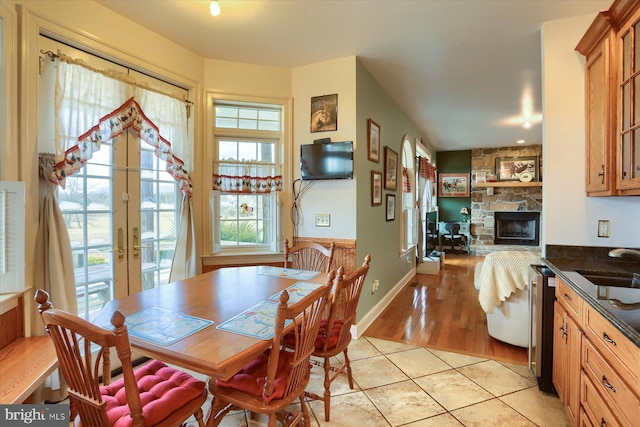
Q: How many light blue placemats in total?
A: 4